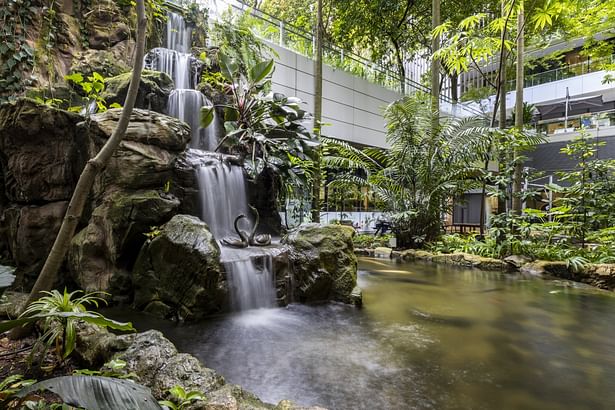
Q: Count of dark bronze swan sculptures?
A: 2